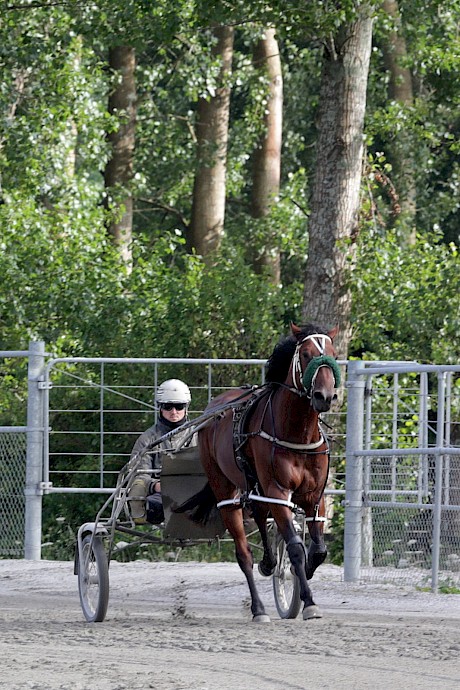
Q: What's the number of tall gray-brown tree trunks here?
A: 5